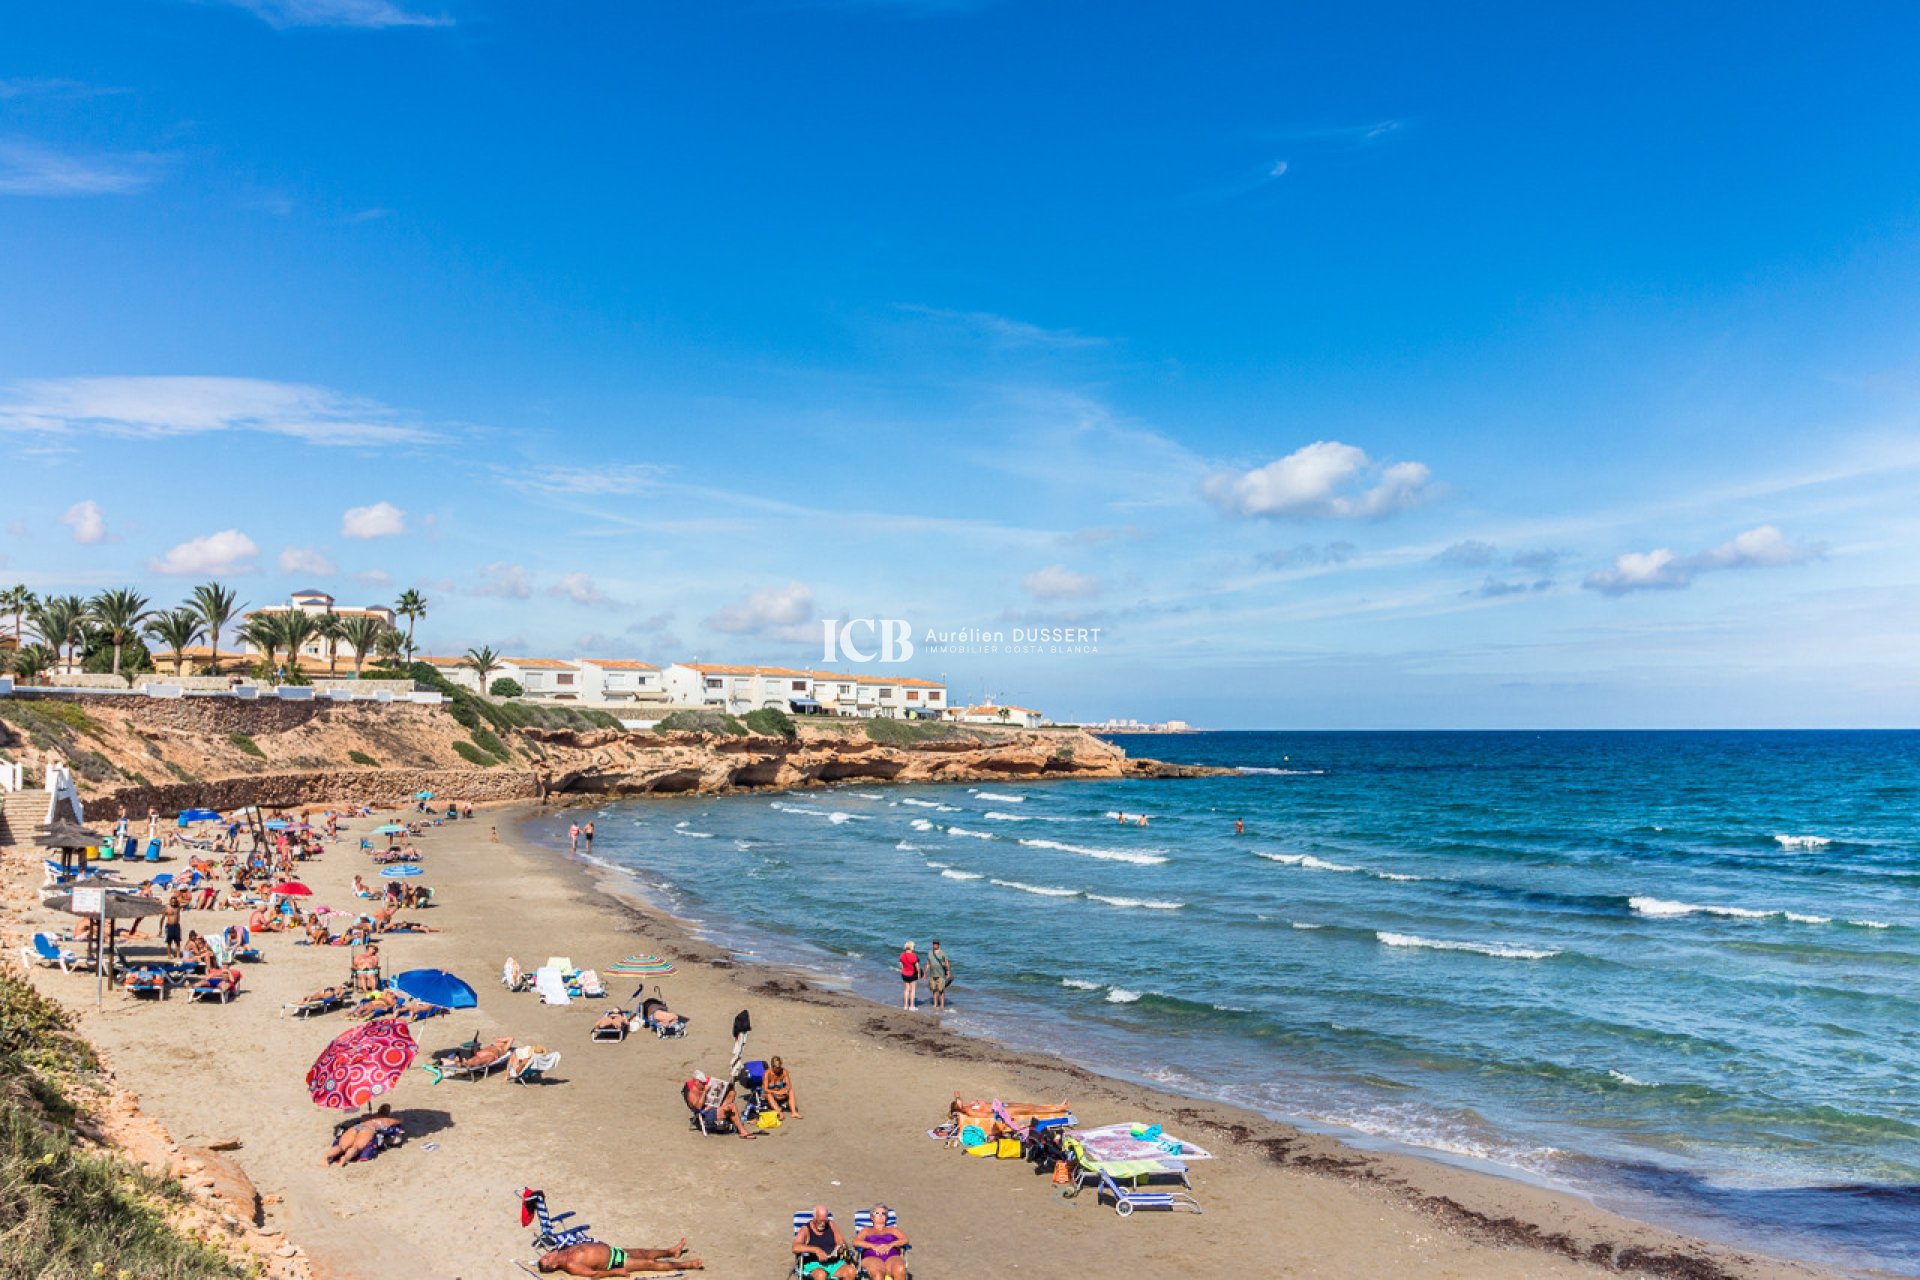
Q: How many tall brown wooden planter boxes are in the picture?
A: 0